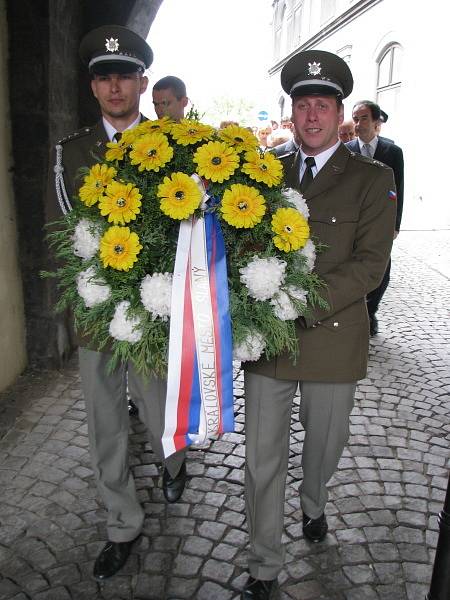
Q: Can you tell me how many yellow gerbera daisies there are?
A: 13